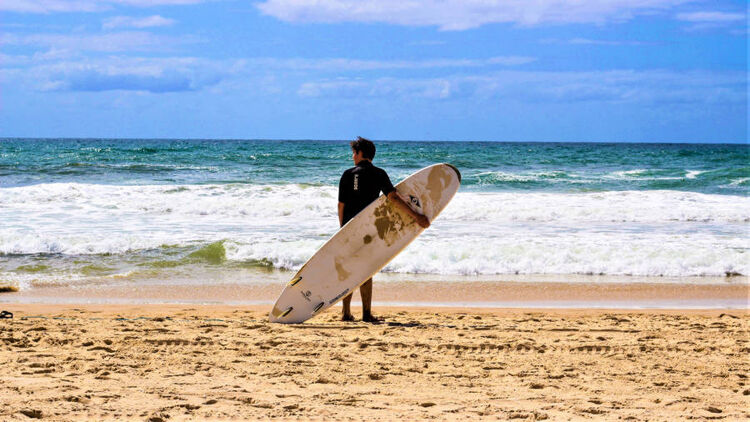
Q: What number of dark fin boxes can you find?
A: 3